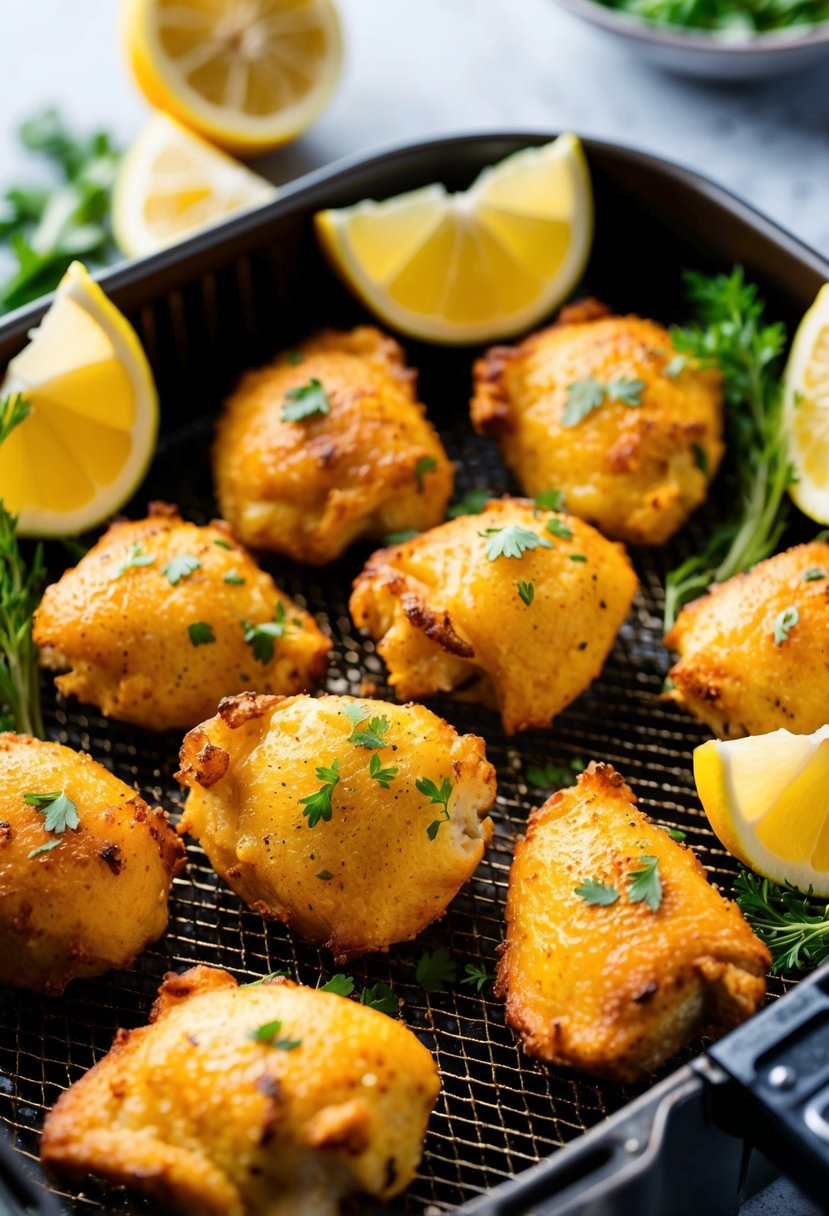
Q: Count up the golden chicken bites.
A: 9